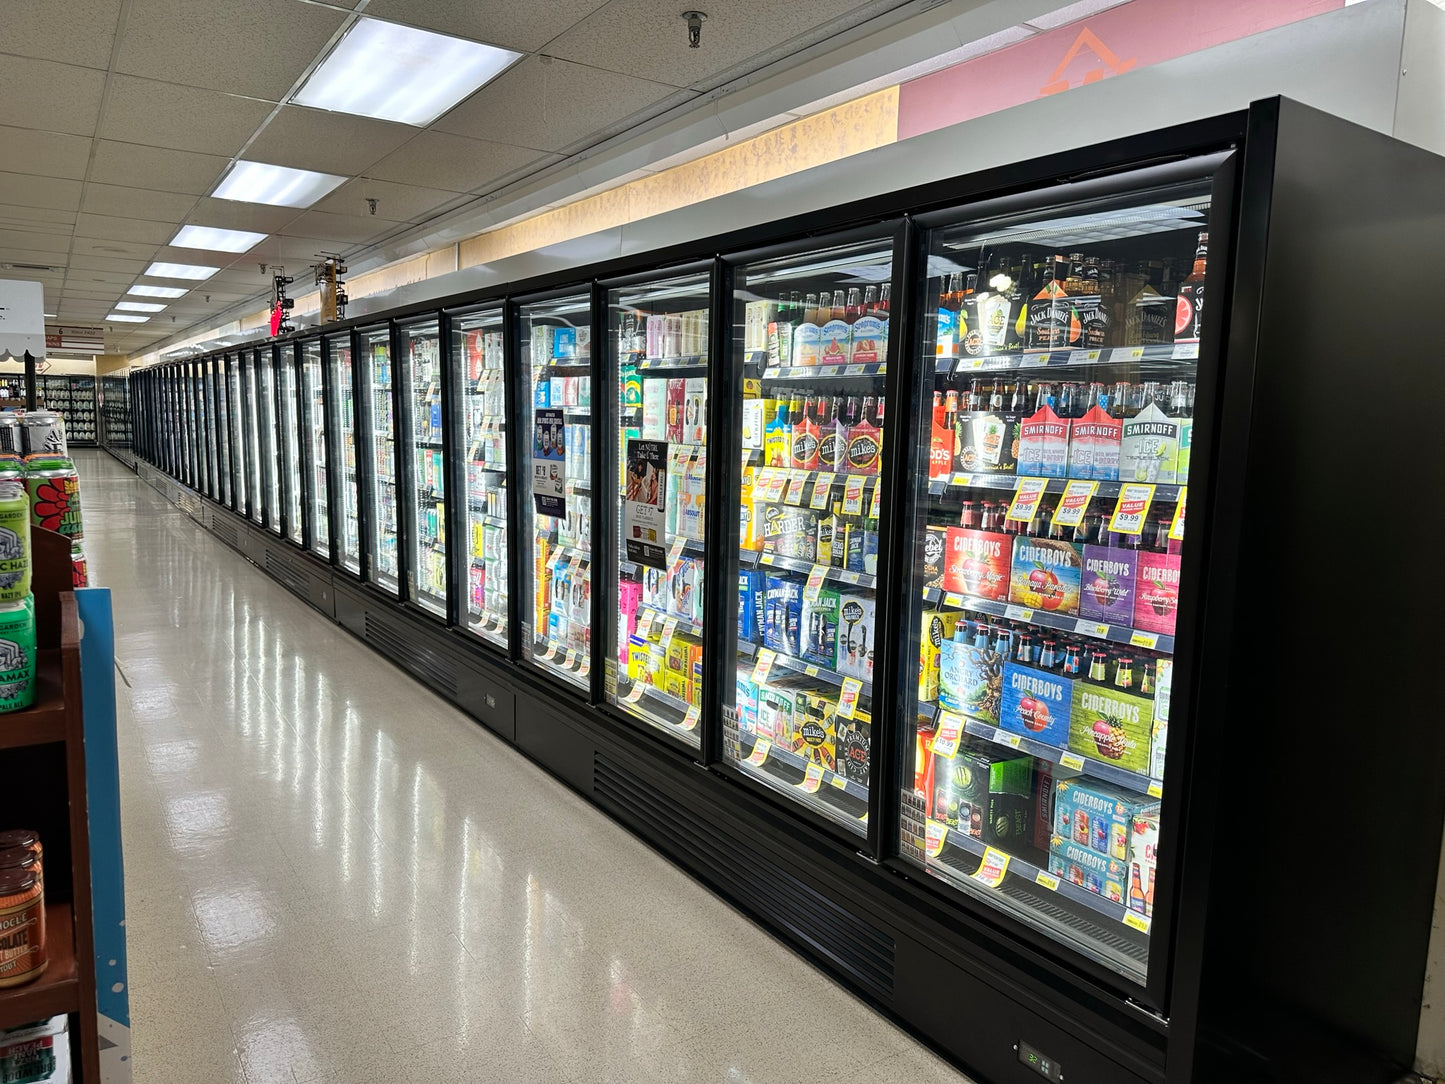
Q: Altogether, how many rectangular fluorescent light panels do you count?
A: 7